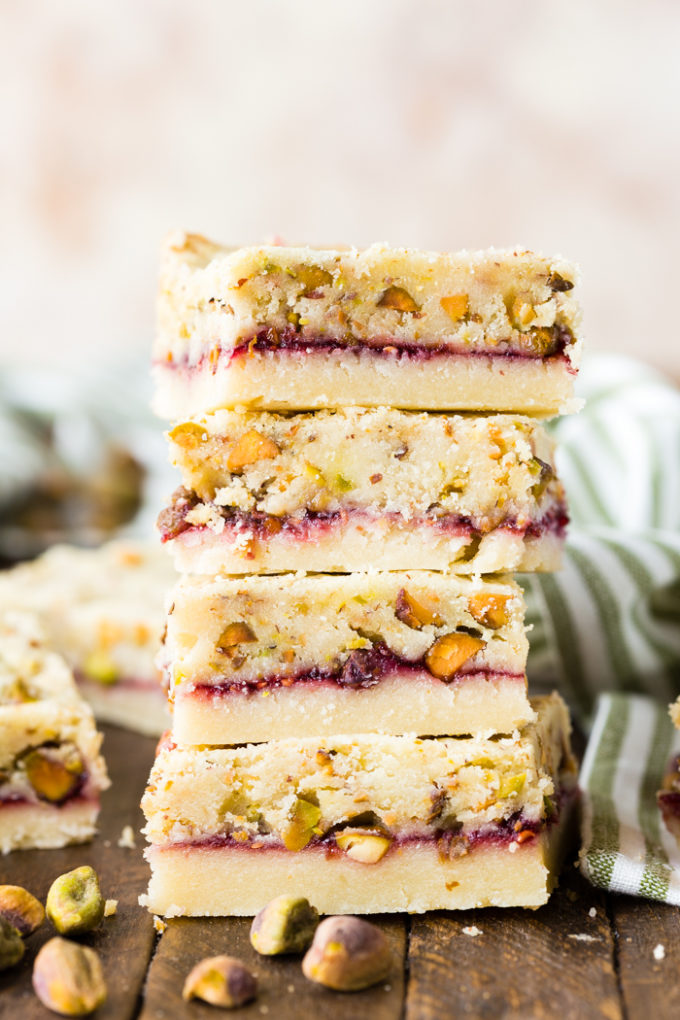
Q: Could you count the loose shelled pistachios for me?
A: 7